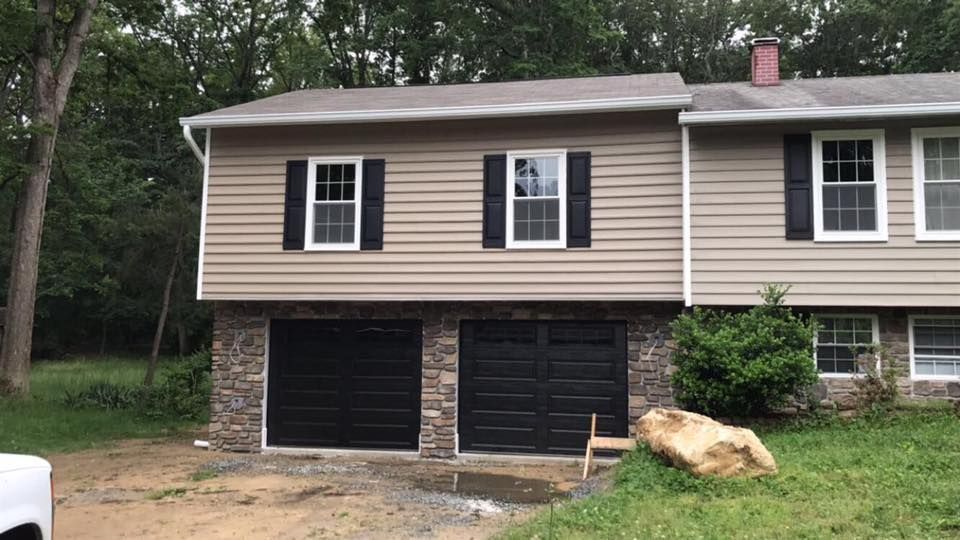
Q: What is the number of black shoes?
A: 0